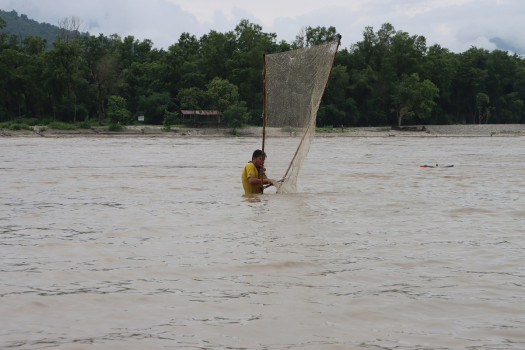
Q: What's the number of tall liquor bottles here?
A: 0